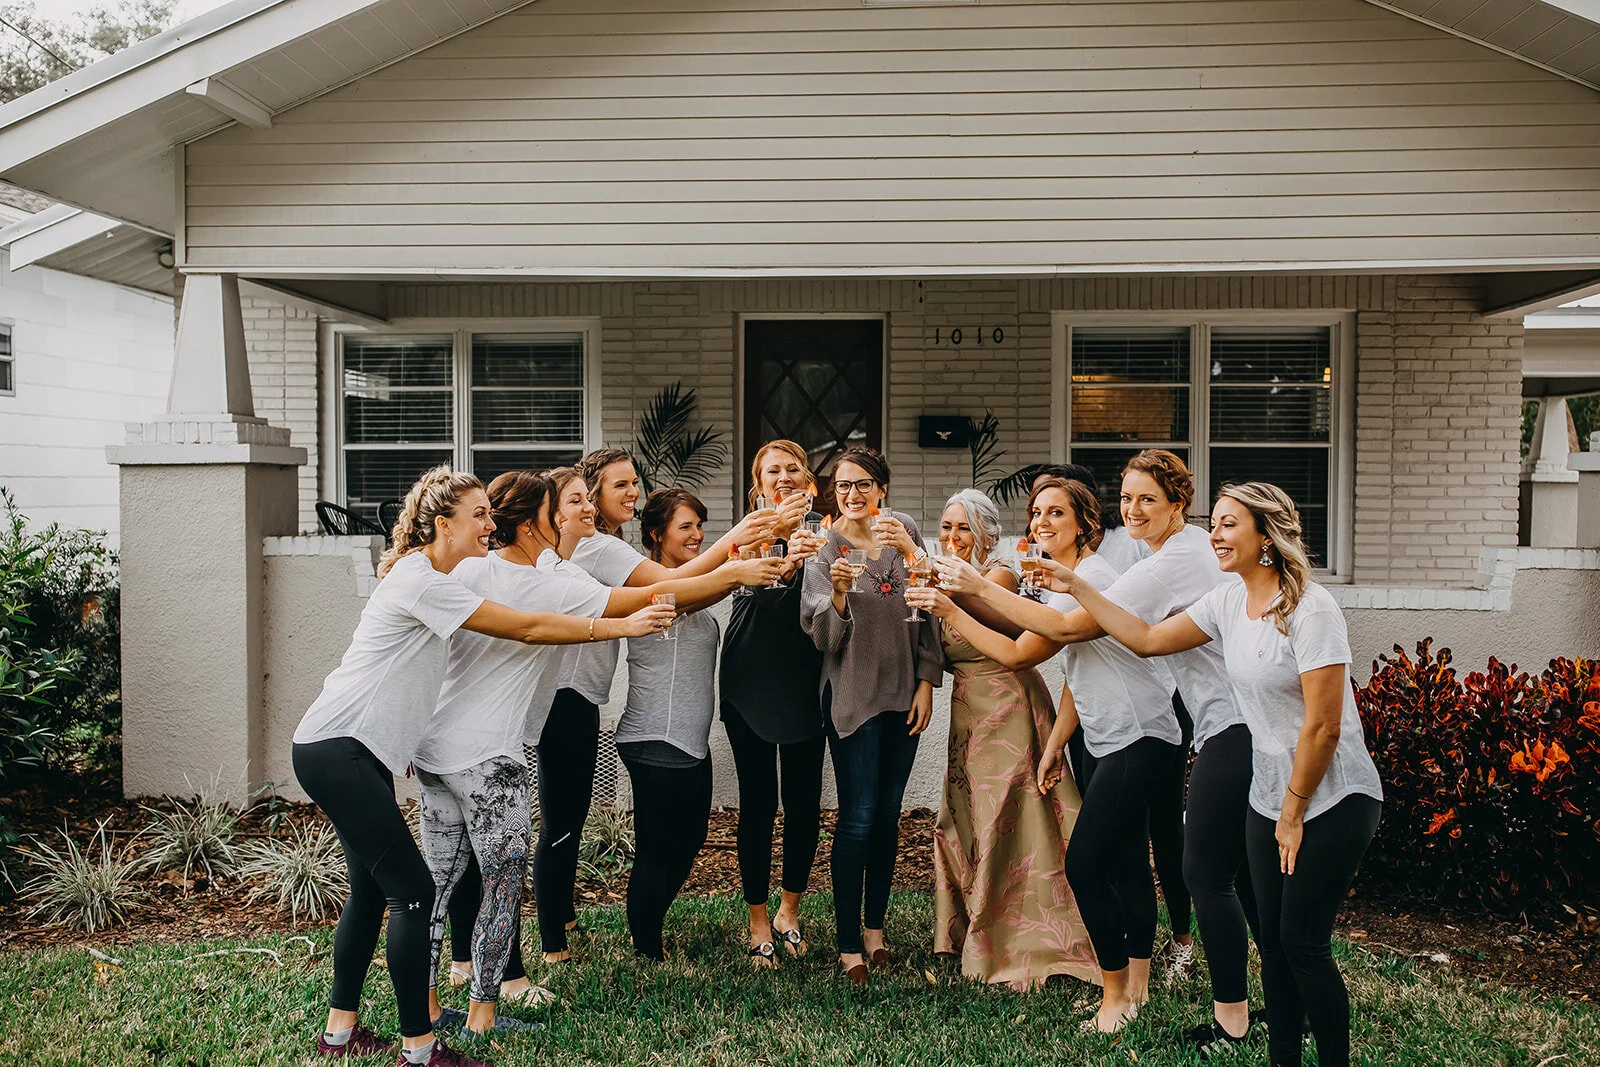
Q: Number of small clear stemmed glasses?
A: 12